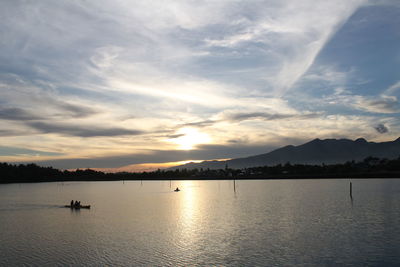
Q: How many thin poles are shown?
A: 5